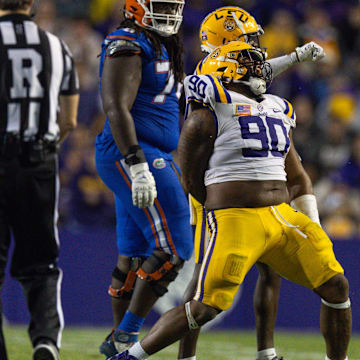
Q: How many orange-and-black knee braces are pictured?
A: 2